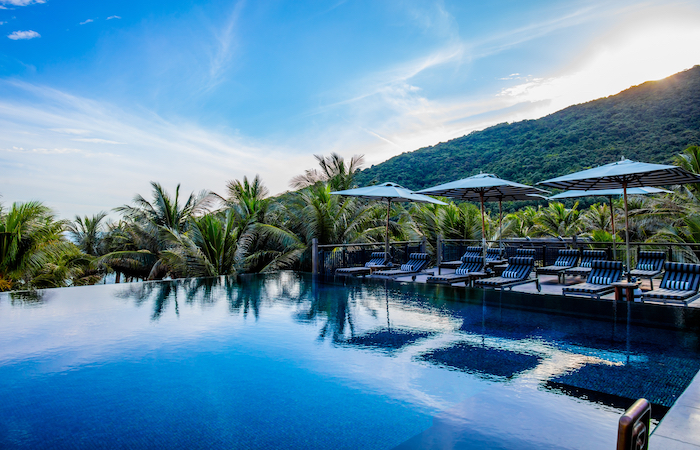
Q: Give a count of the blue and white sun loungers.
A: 12